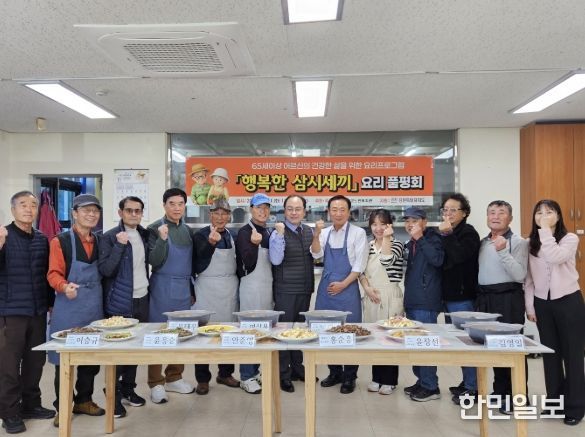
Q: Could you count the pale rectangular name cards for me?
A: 9